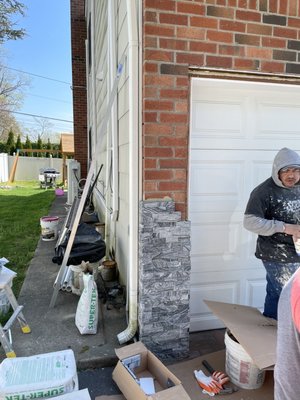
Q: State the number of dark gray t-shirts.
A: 1